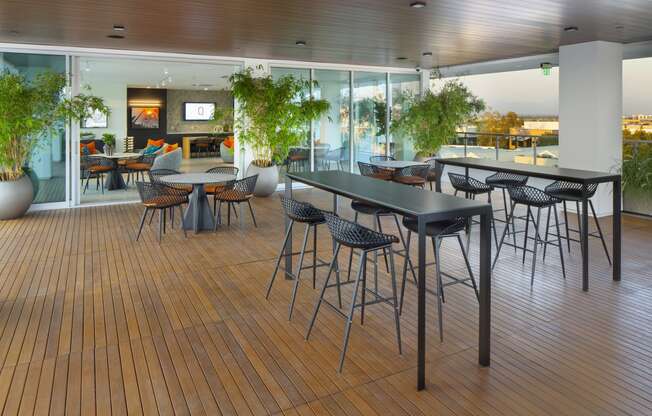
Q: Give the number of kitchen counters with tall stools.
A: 2